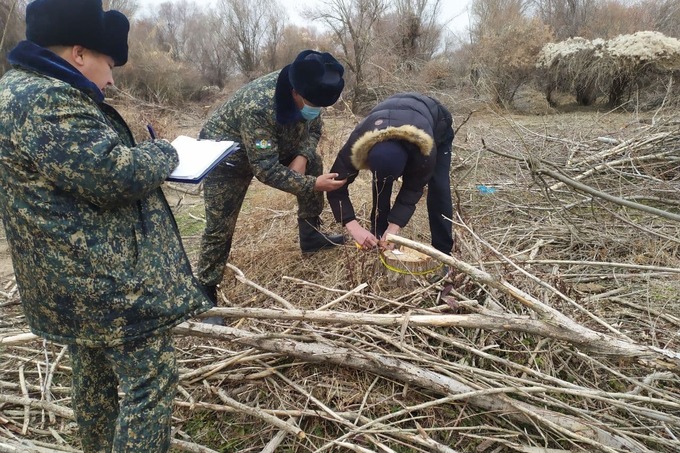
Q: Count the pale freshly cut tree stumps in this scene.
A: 1